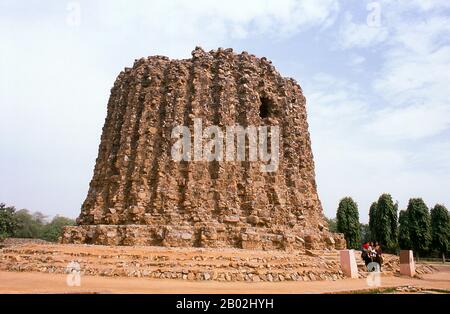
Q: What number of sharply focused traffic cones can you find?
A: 0